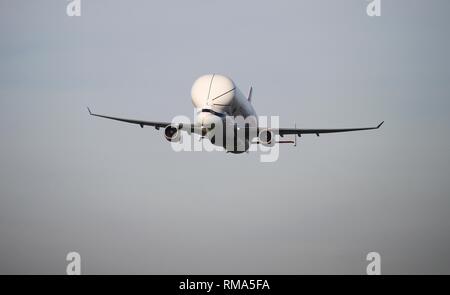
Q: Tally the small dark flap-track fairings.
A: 5